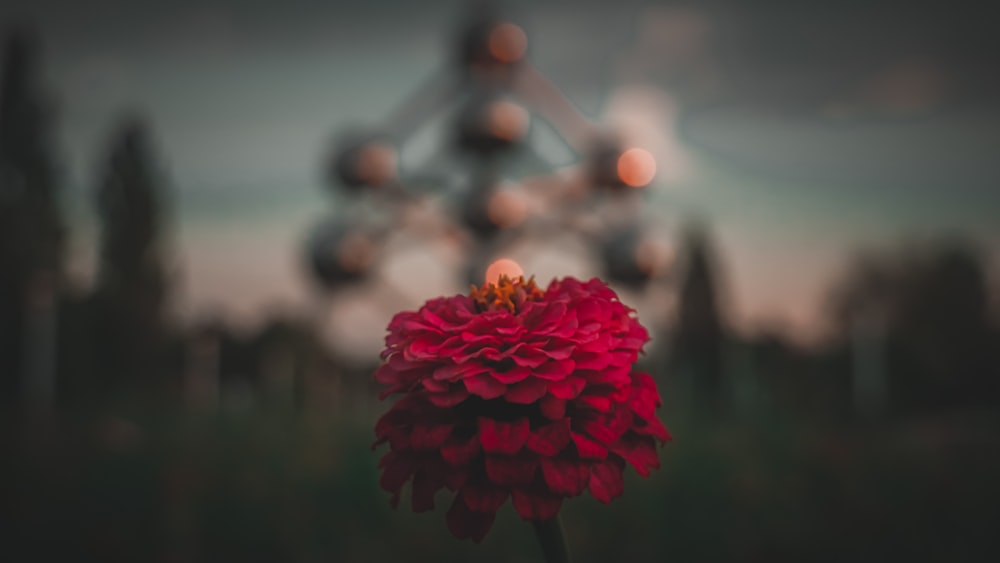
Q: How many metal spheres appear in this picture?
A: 8